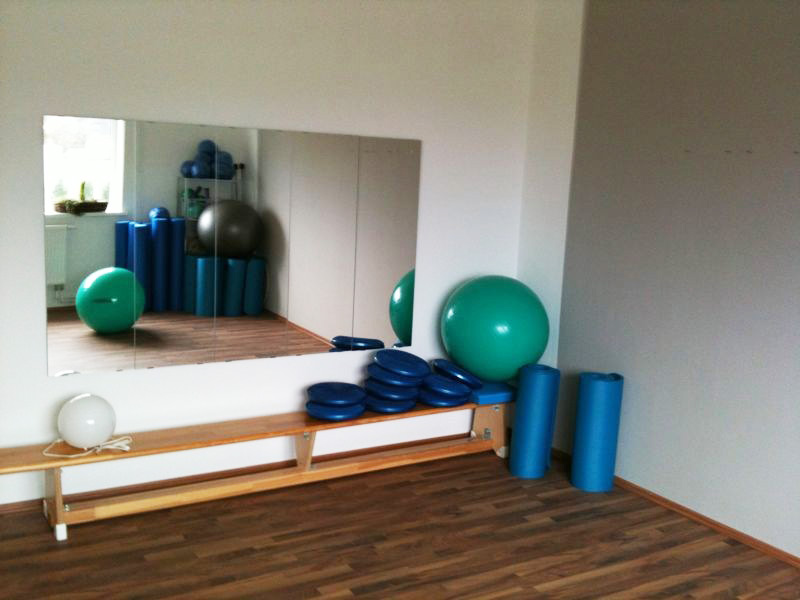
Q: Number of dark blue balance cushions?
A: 9